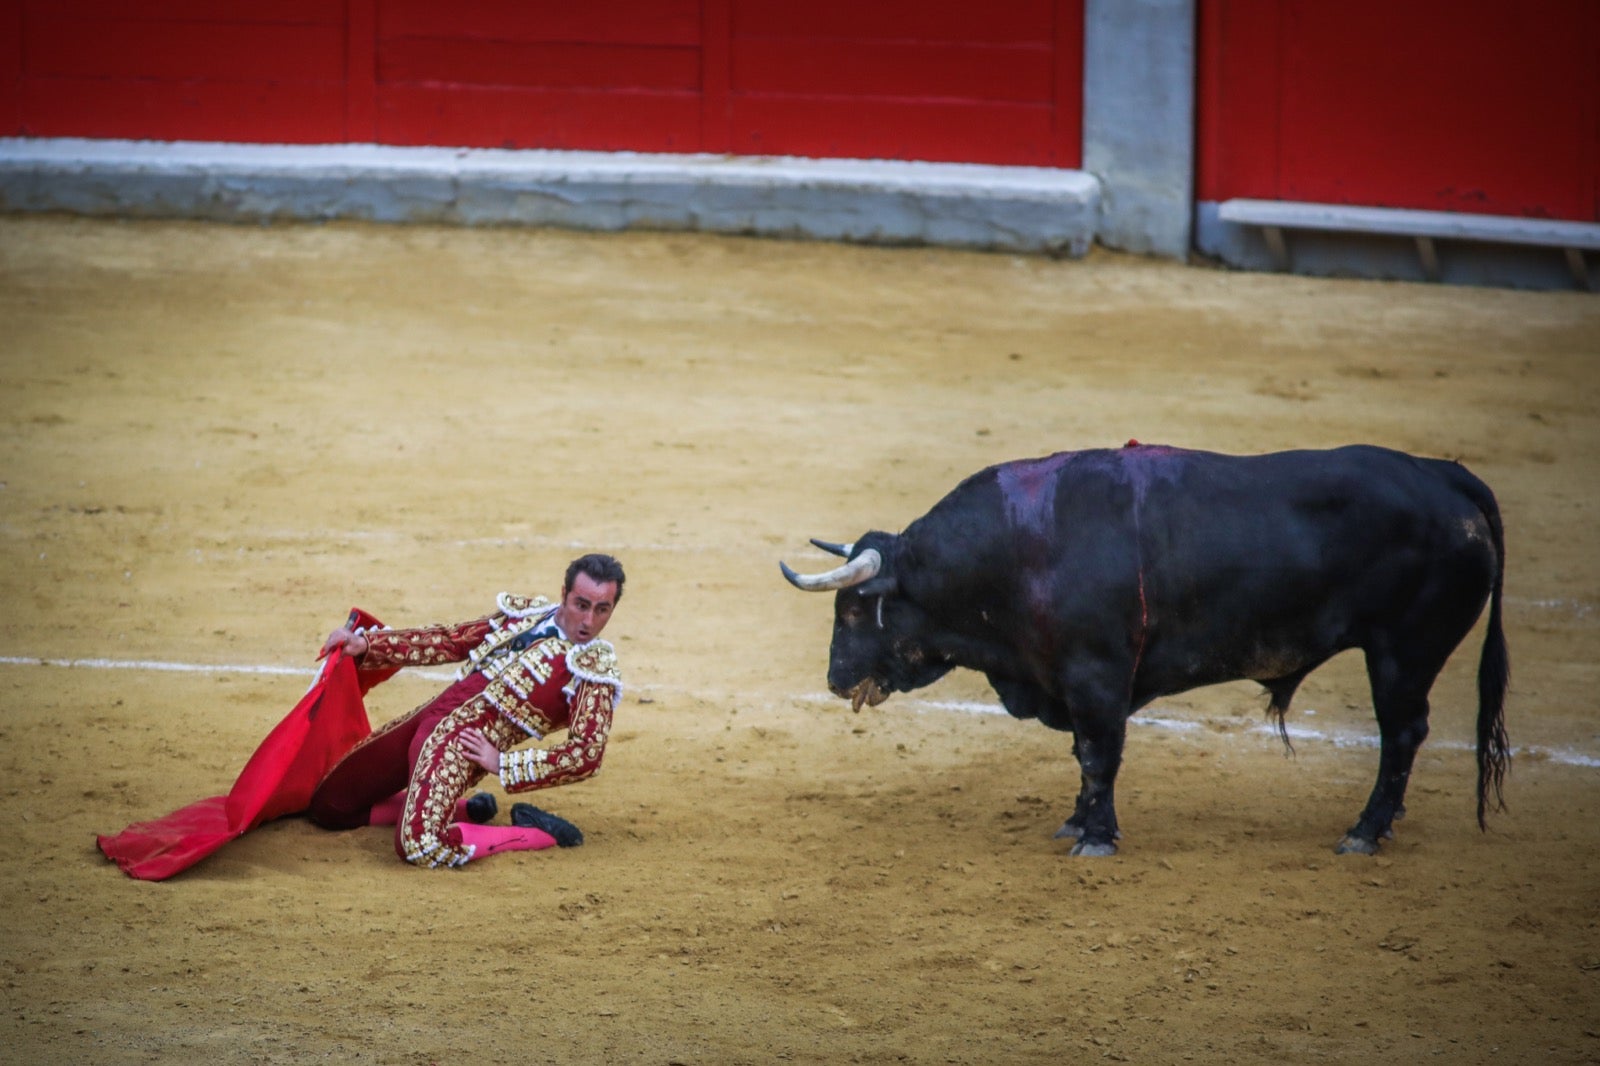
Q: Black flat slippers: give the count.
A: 2